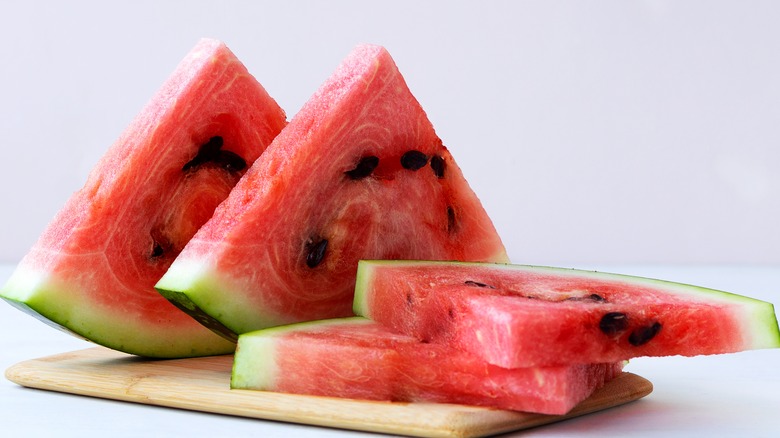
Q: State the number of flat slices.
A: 2